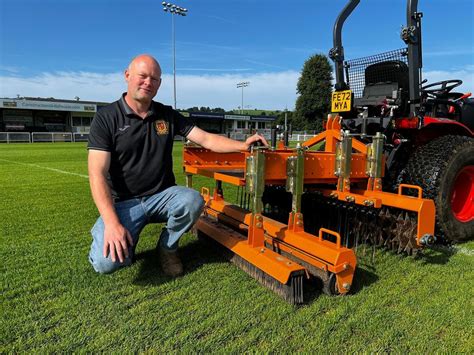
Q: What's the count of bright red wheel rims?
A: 1